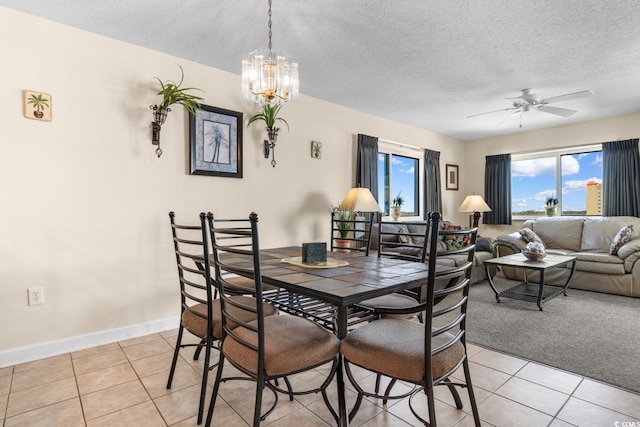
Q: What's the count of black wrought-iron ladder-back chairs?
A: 6